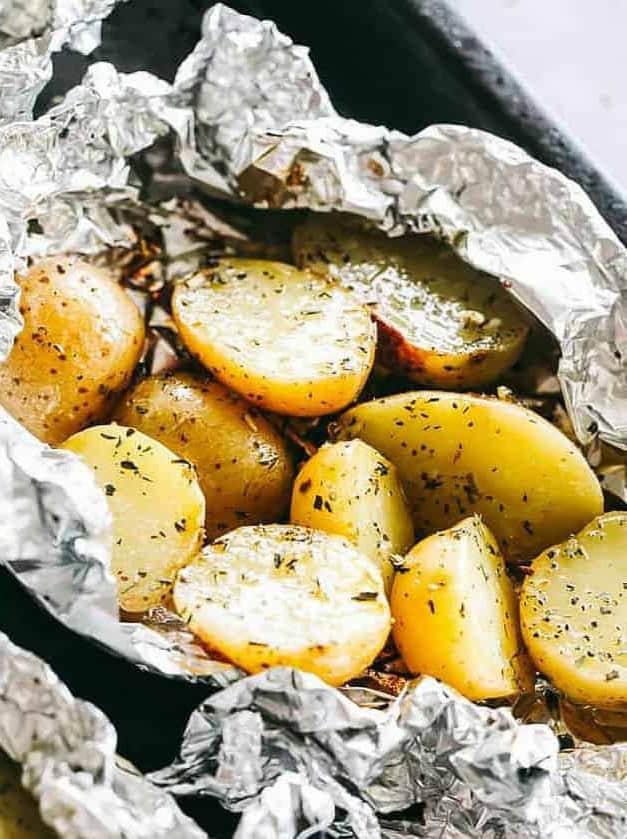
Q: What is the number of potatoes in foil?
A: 10